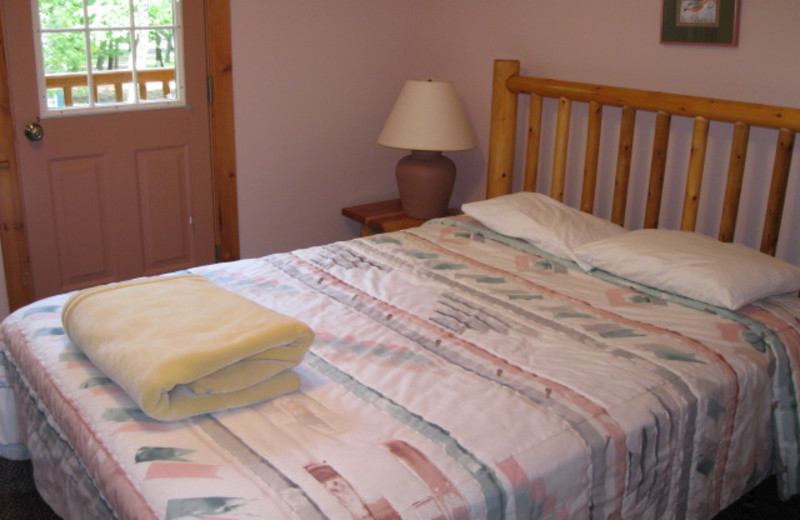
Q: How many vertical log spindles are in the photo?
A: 8